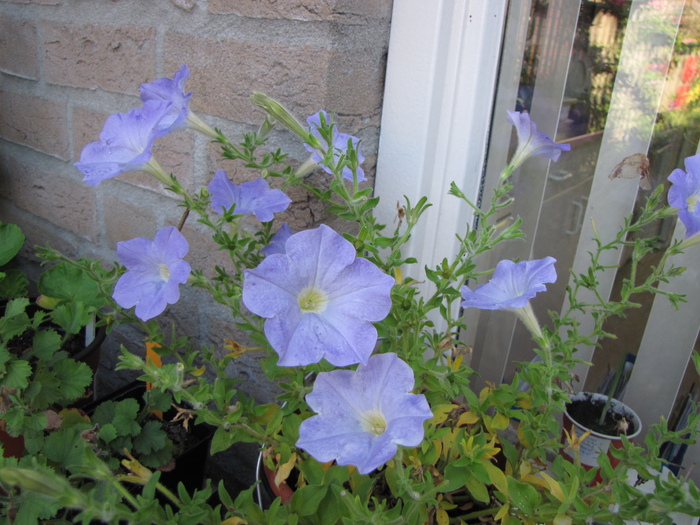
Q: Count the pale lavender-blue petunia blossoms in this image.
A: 11